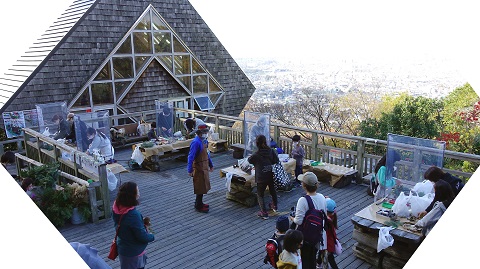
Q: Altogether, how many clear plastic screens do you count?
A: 5